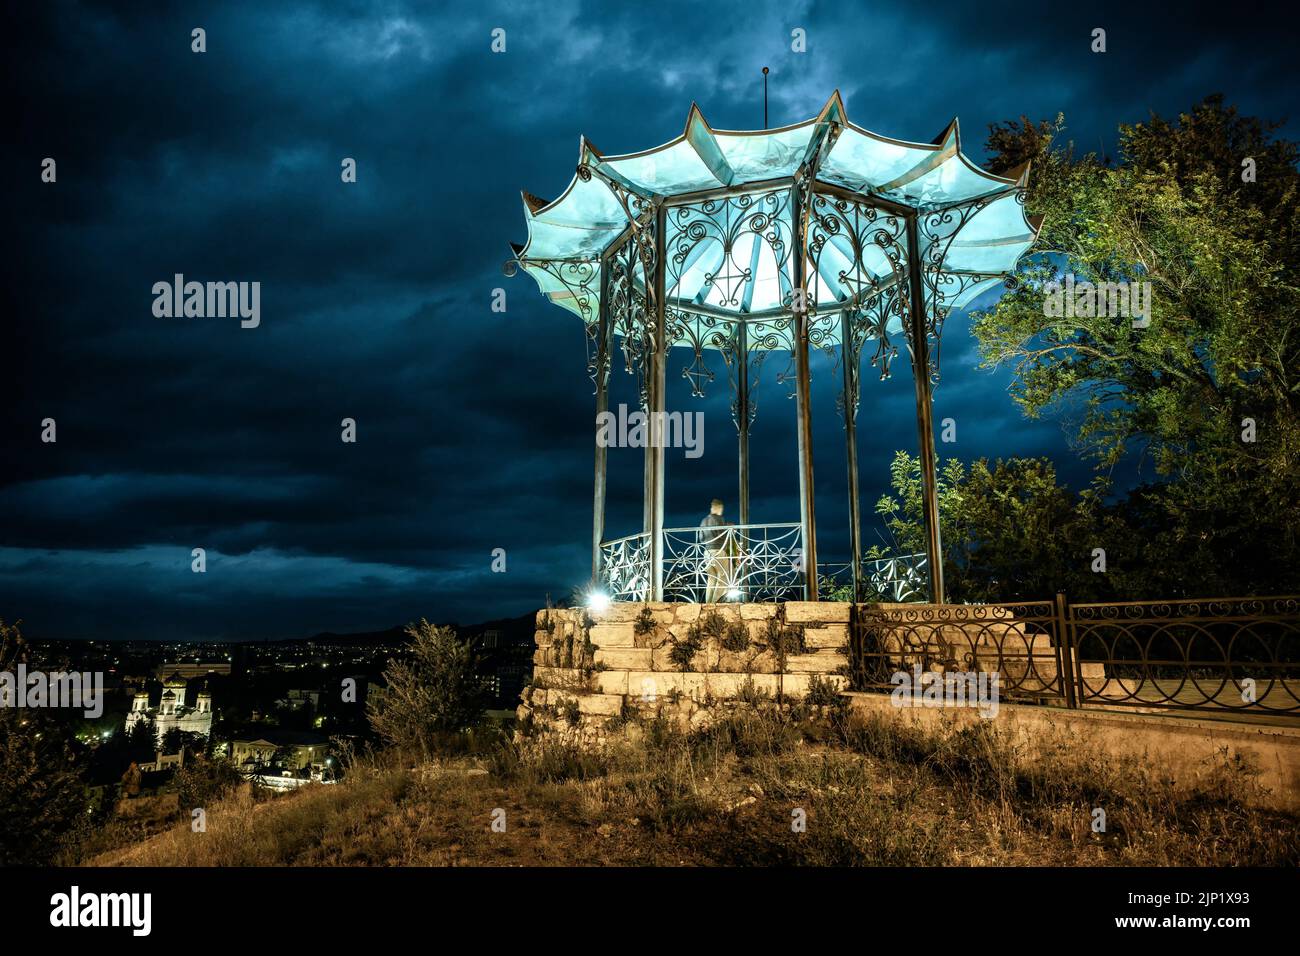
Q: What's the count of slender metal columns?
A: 7